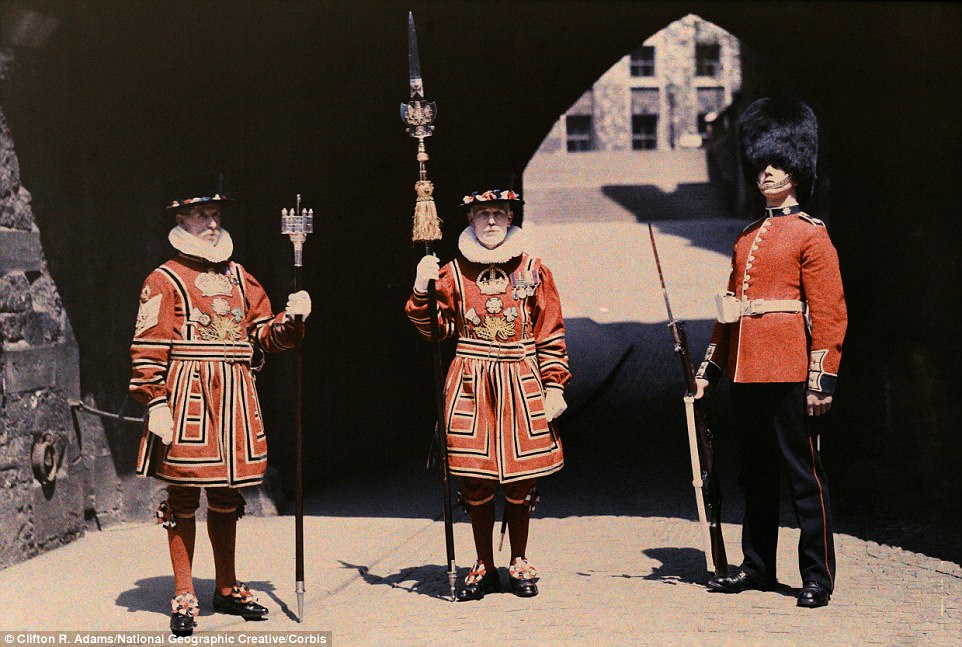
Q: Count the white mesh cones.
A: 0